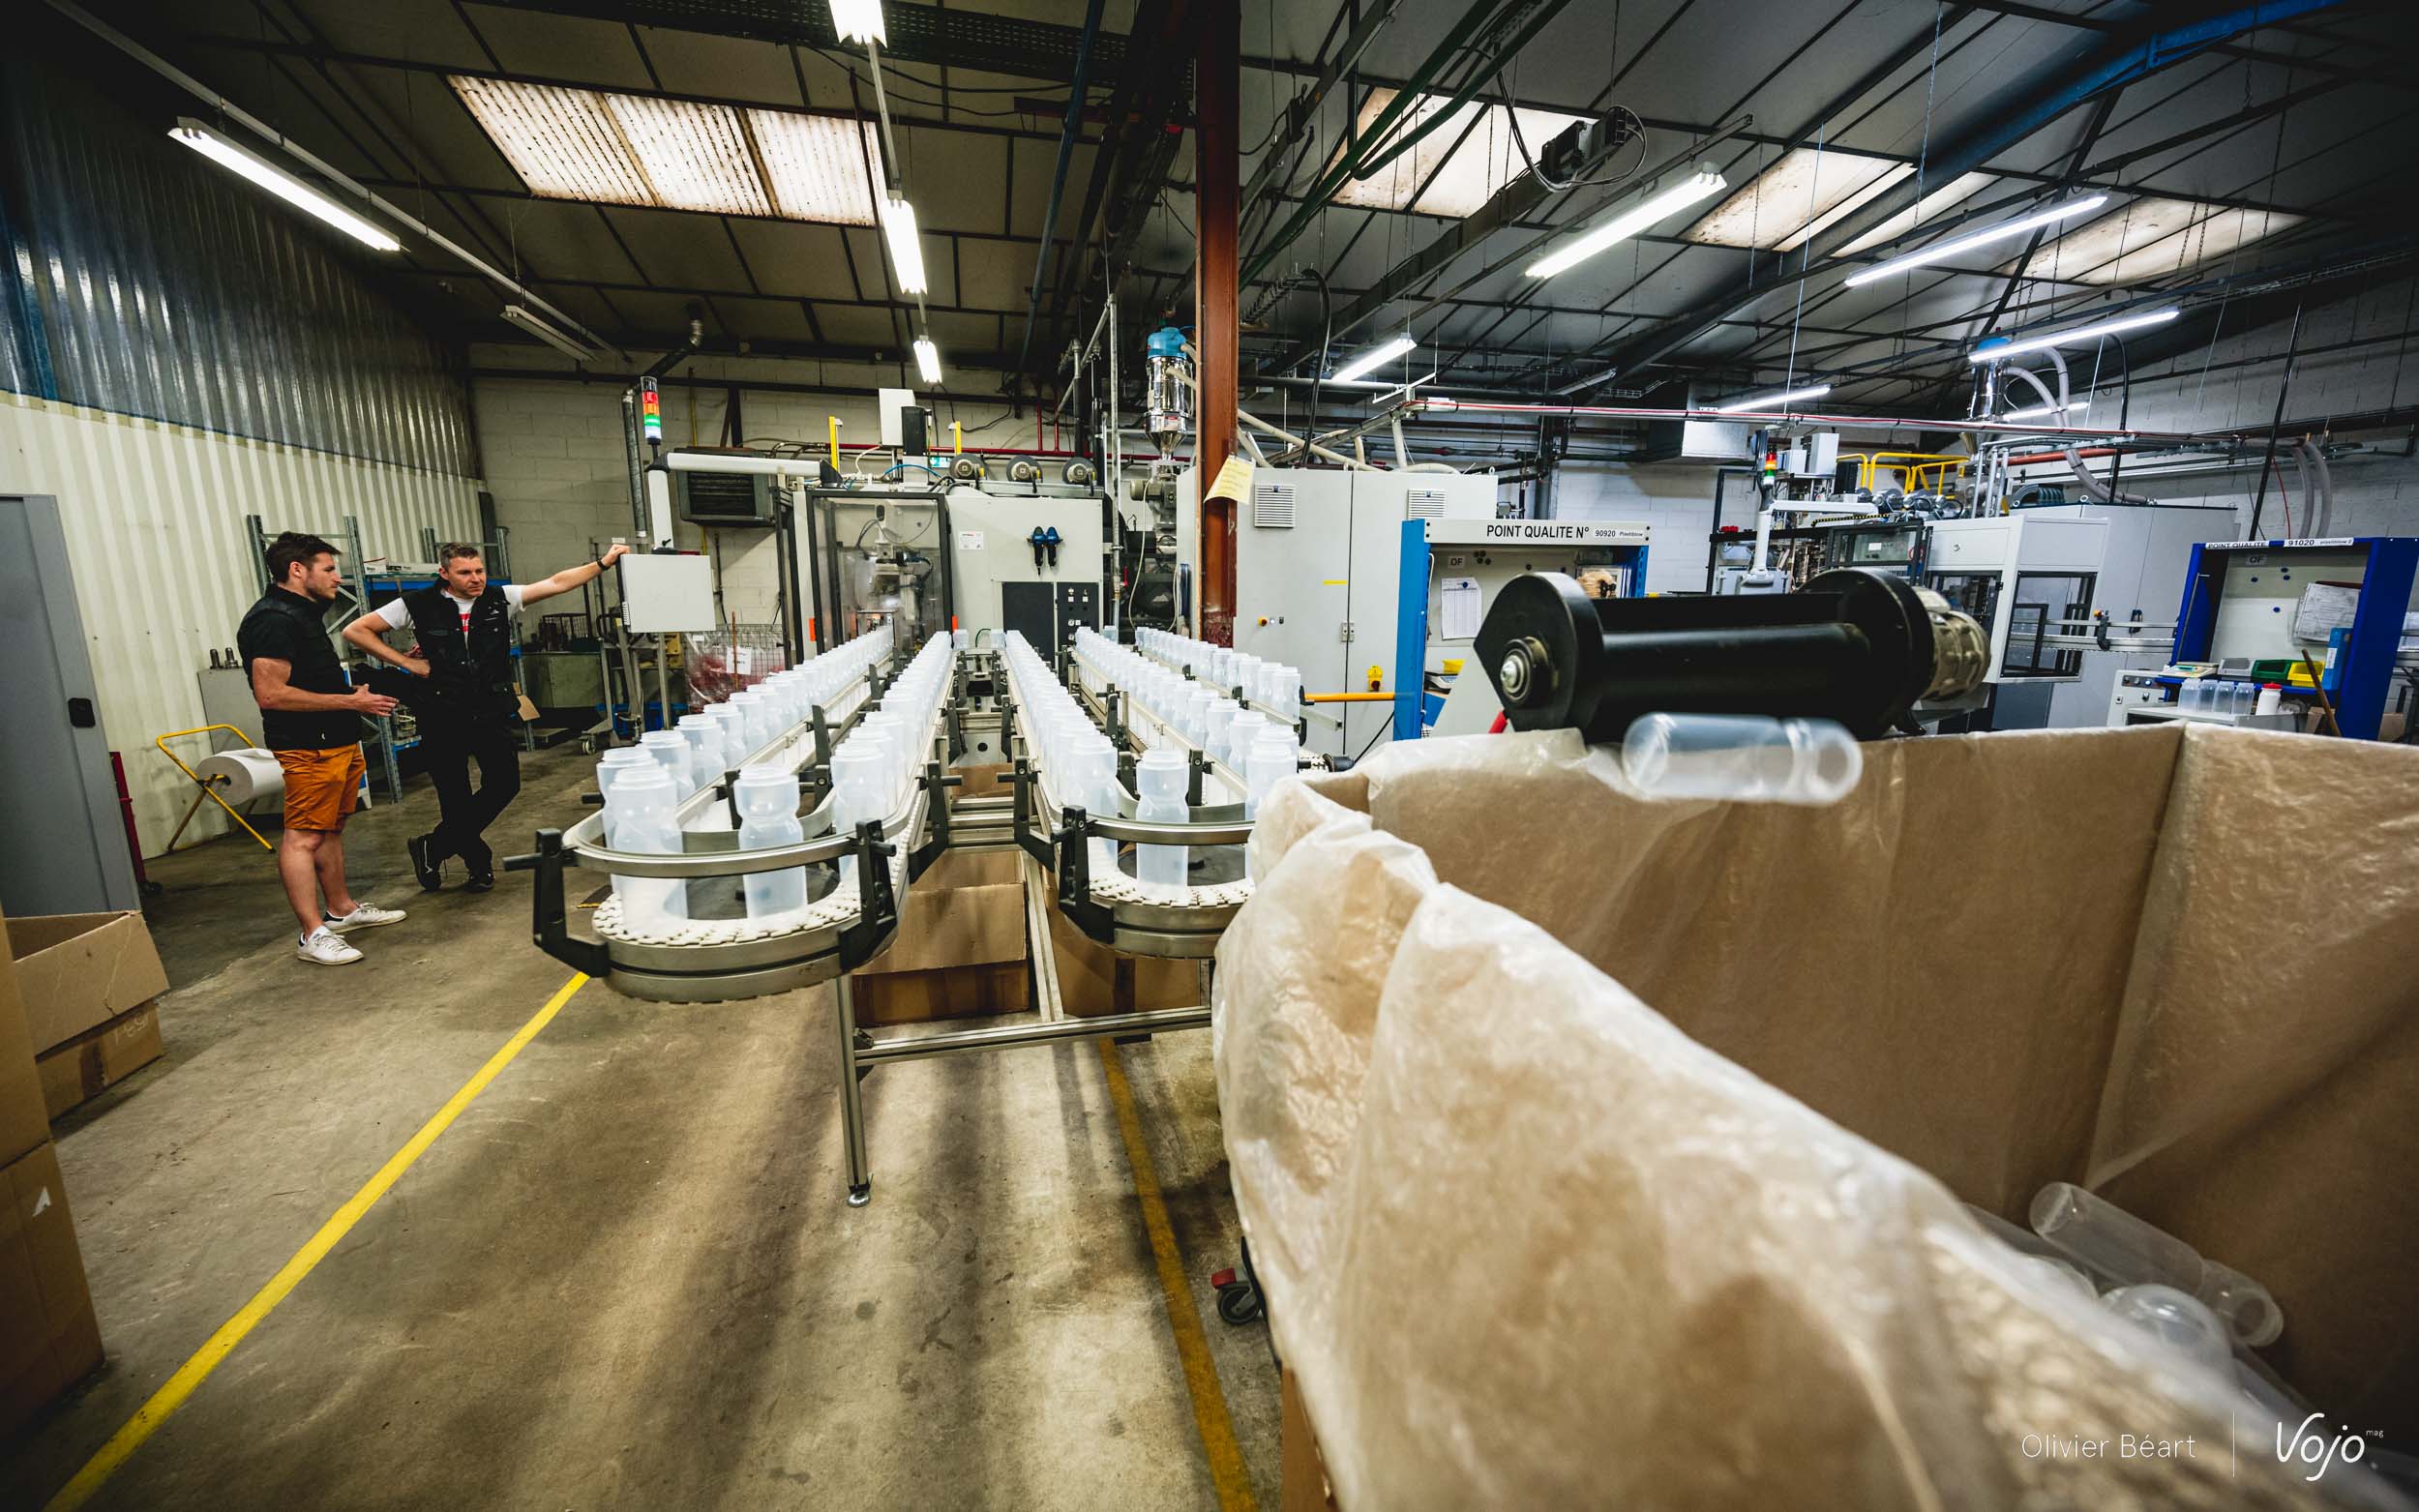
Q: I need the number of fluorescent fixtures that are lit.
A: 10